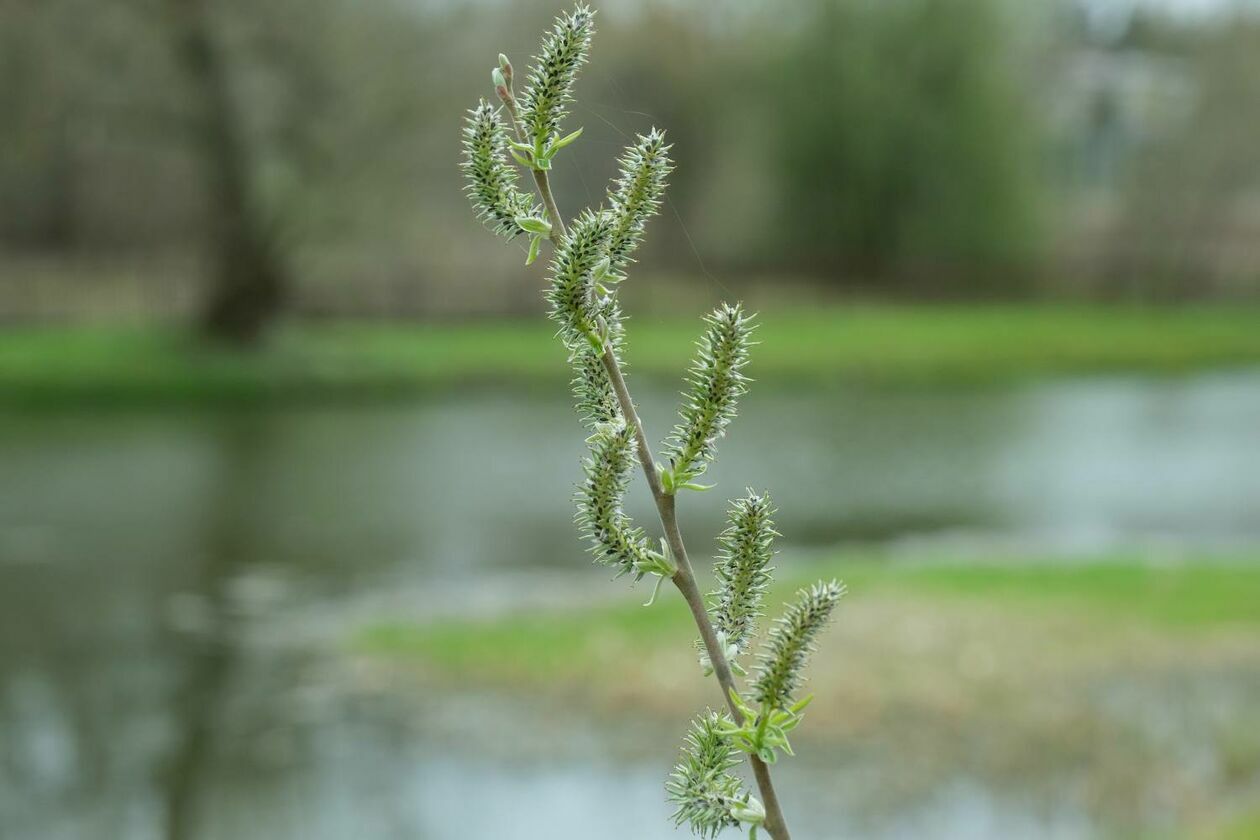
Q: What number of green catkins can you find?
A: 10